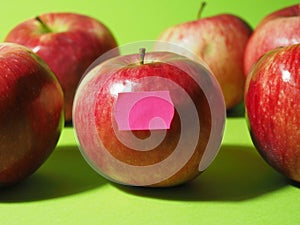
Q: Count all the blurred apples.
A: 3